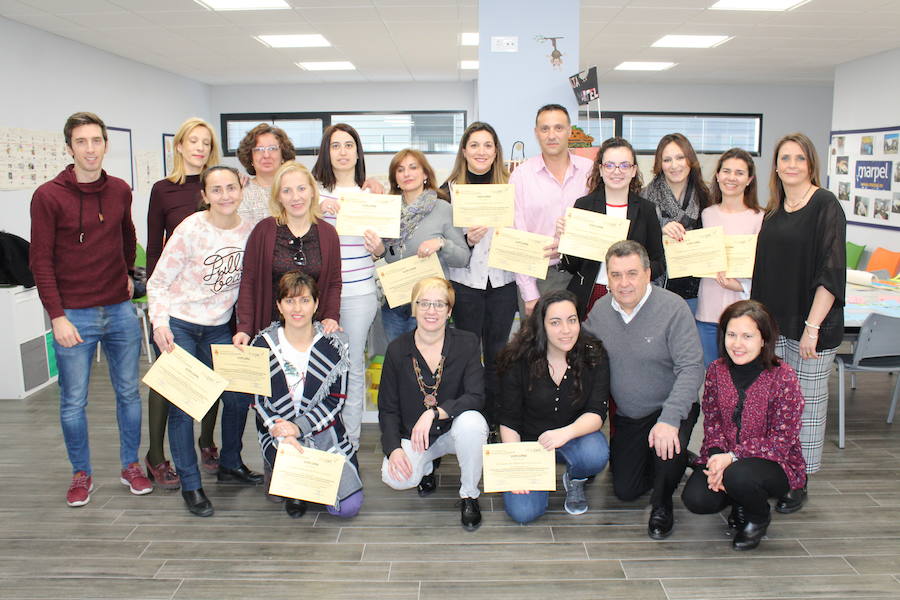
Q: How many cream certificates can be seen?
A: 11